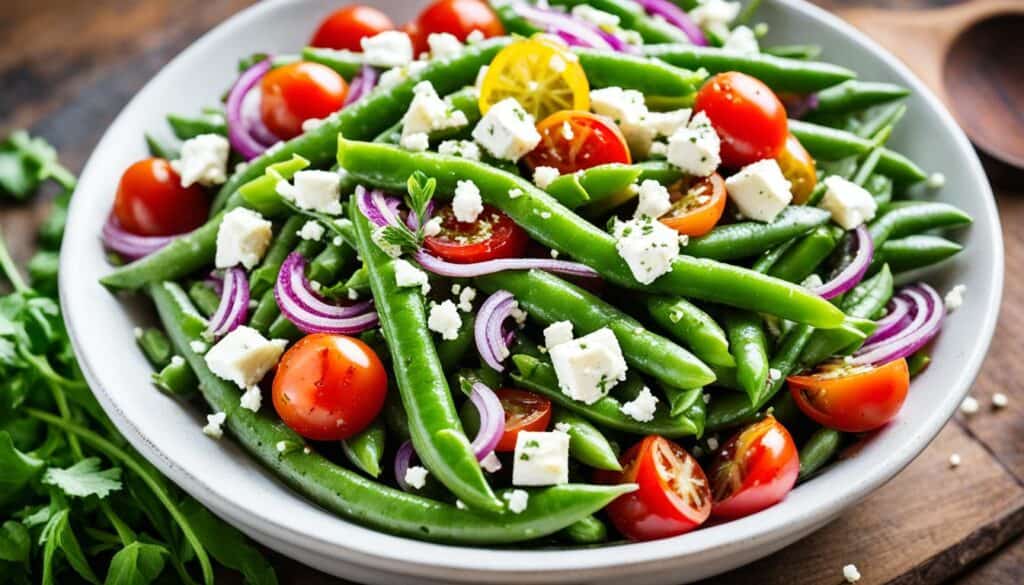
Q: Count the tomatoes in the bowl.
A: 15